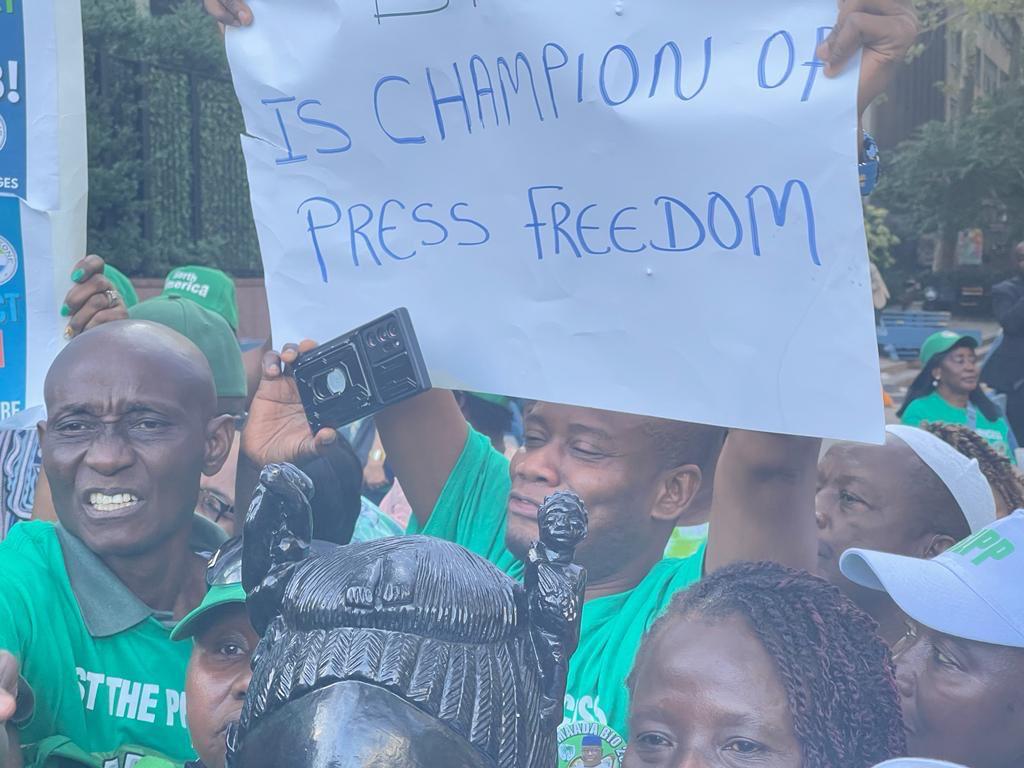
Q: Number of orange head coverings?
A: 0